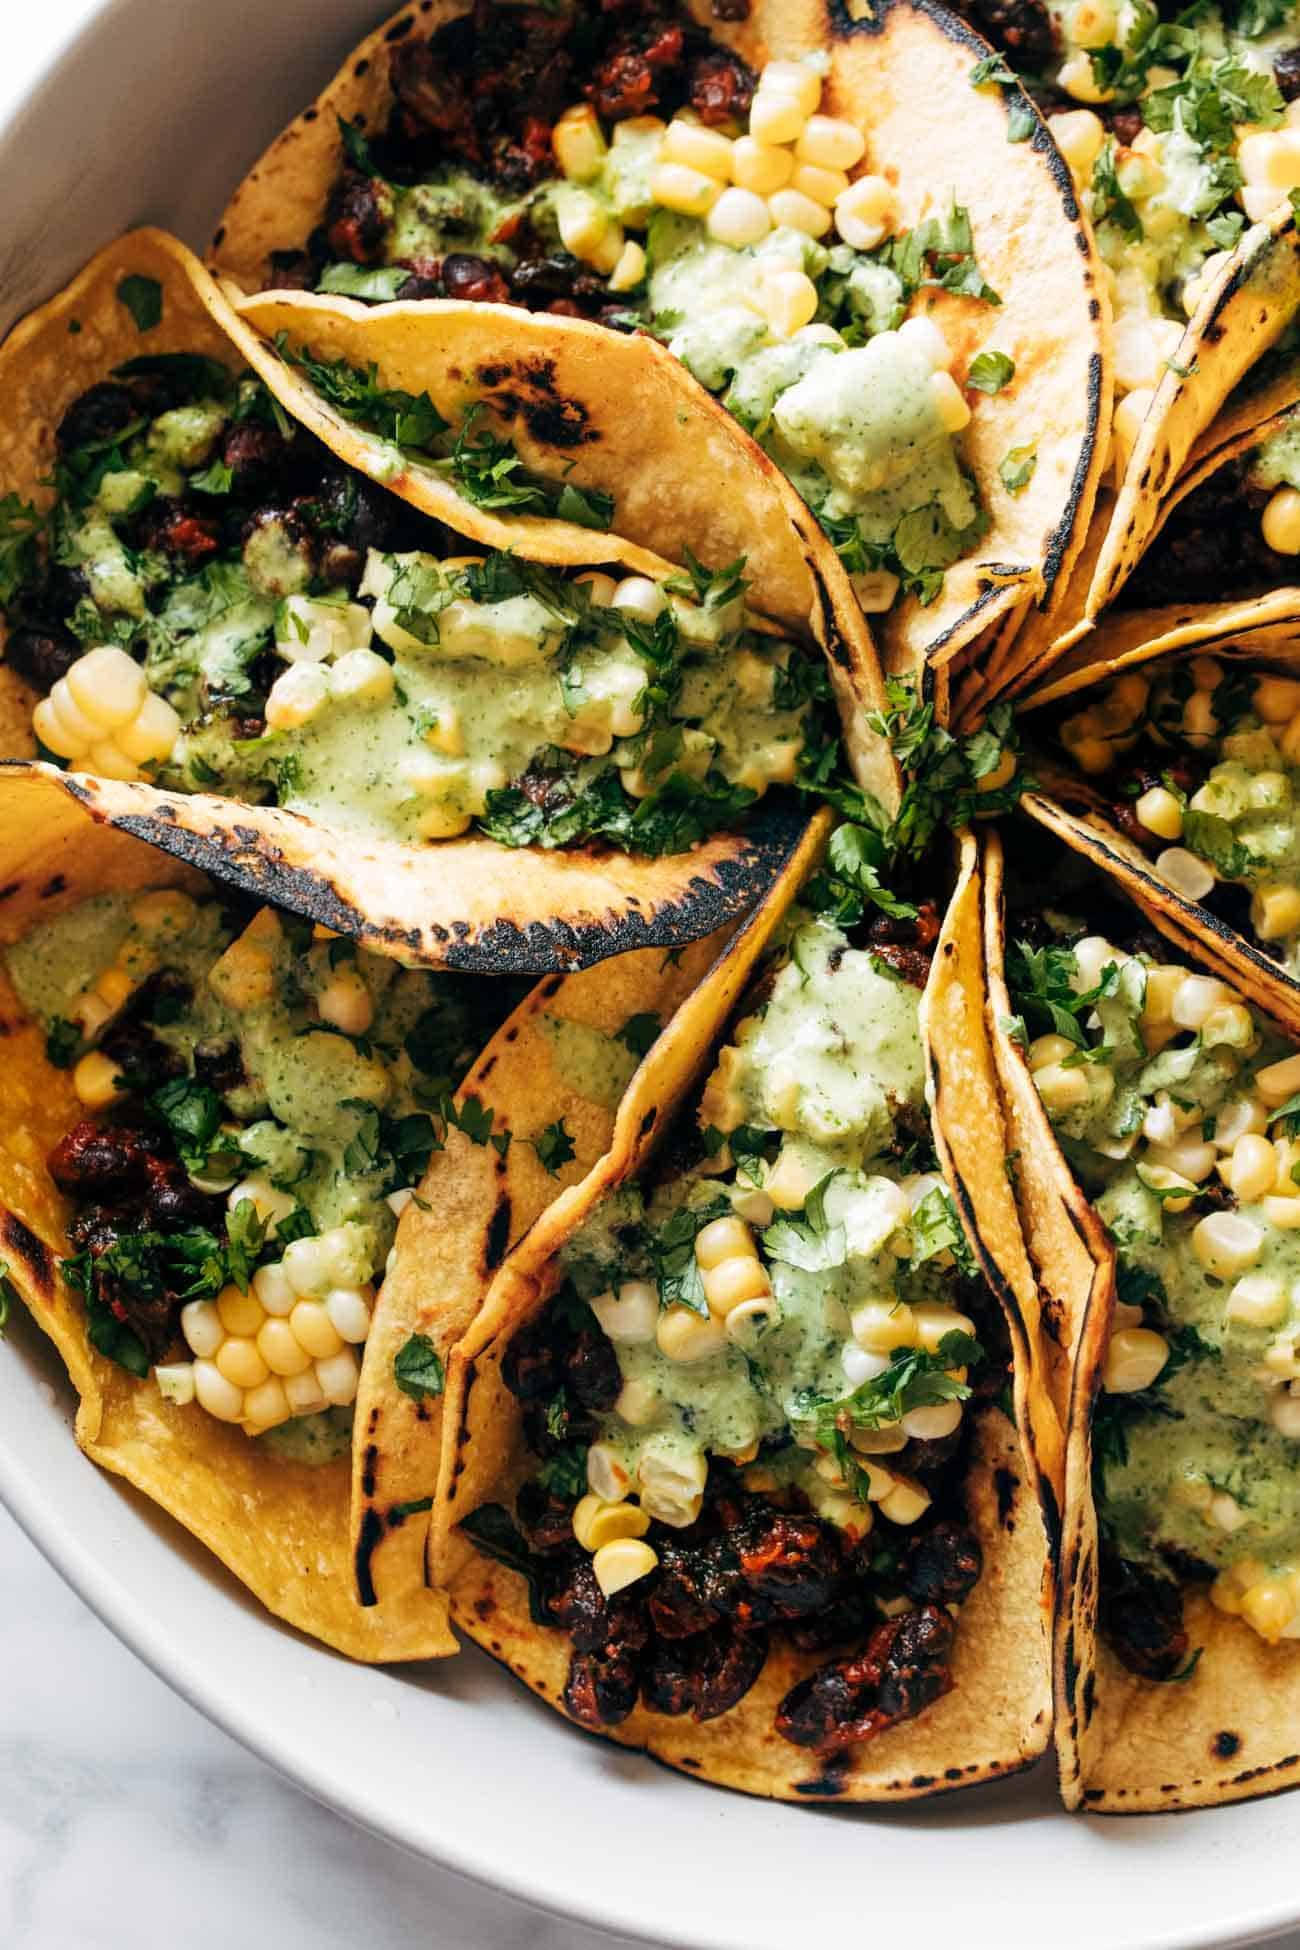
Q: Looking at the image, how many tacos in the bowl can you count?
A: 8